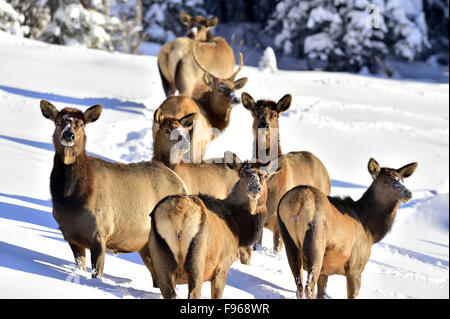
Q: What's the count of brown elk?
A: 7